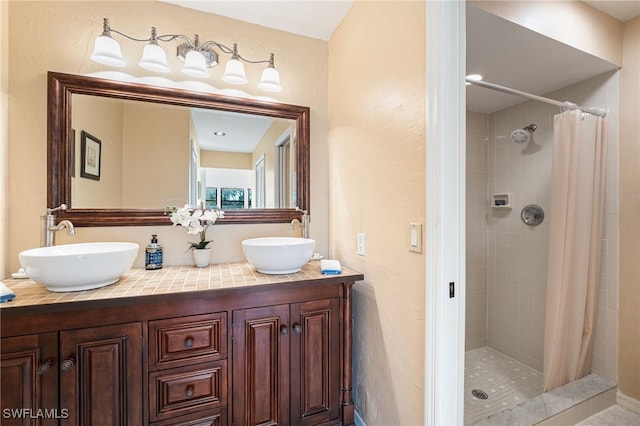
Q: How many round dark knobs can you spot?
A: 6